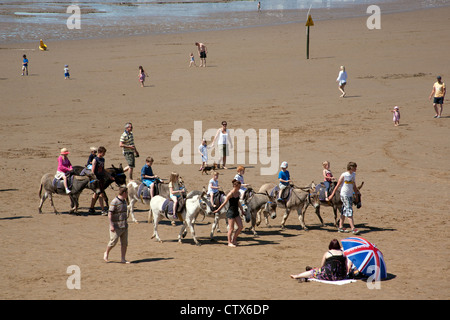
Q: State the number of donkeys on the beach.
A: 8